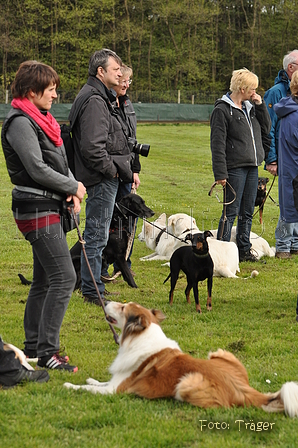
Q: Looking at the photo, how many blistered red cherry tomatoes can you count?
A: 0